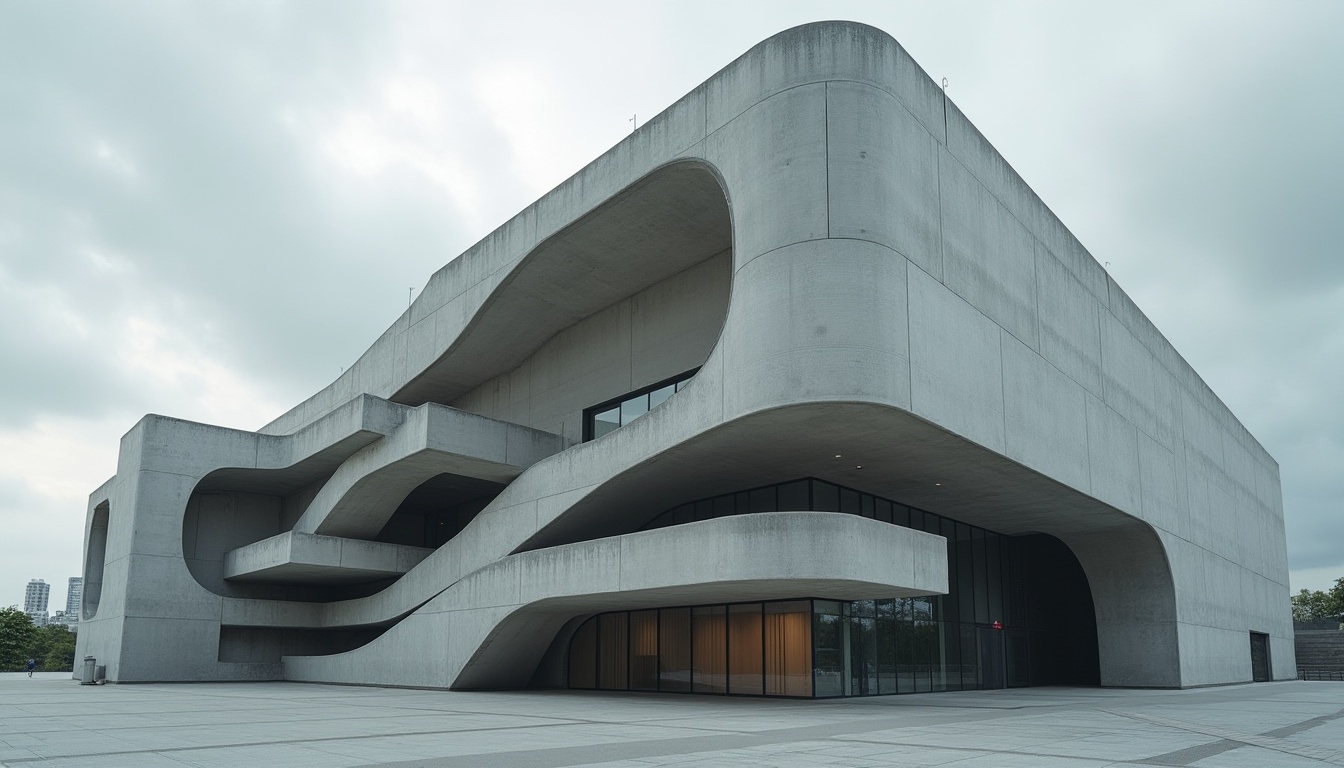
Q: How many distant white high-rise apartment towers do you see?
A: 2